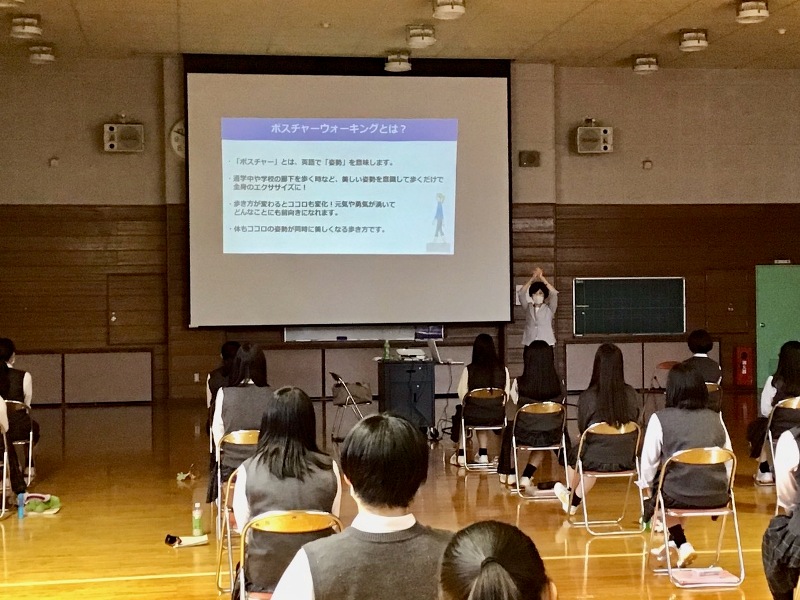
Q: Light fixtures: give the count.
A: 9